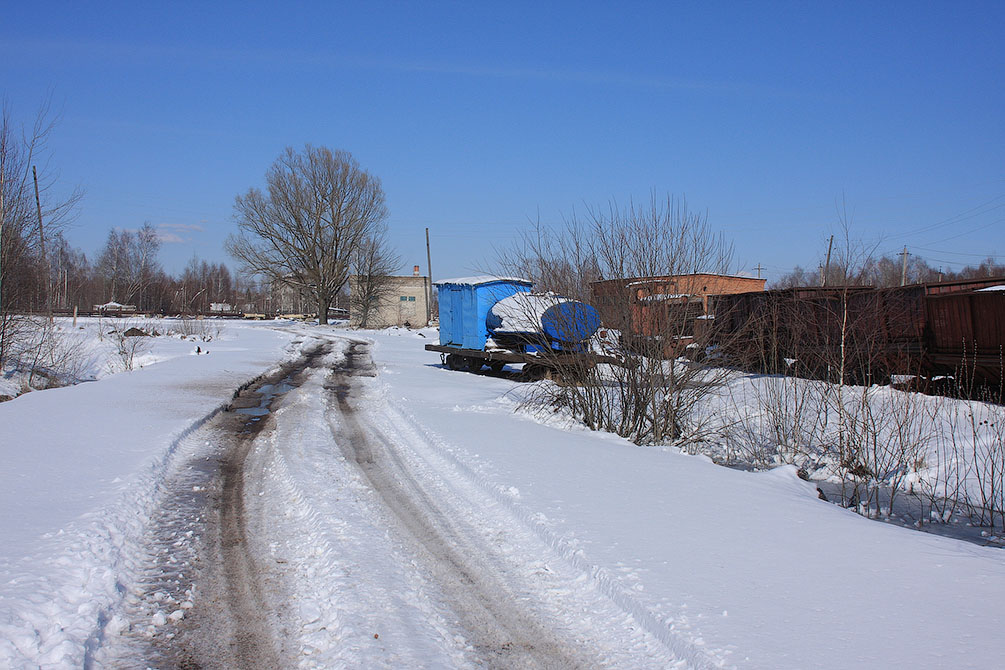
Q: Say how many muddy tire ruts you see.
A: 2